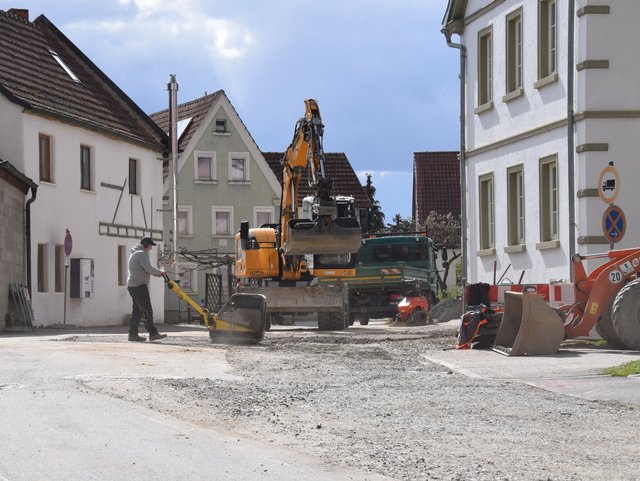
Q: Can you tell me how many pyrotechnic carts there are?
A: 0